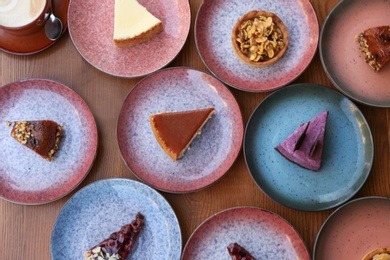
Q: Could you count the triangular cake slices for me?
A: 7